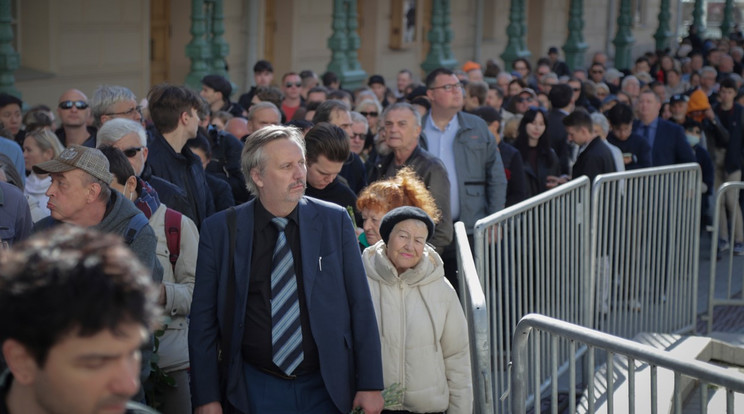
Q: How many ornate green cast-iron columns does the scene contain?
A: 10